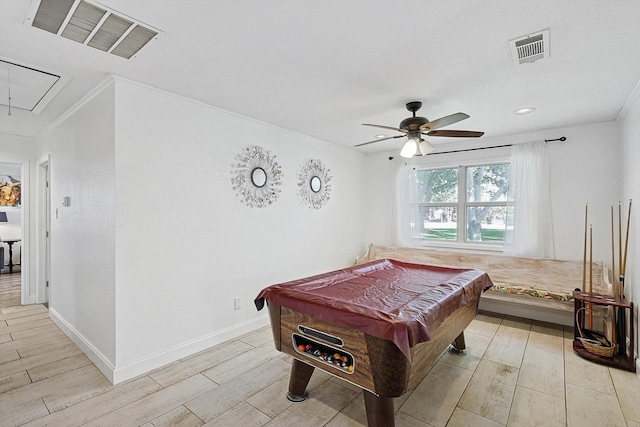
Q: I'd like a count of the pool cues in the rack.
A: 5